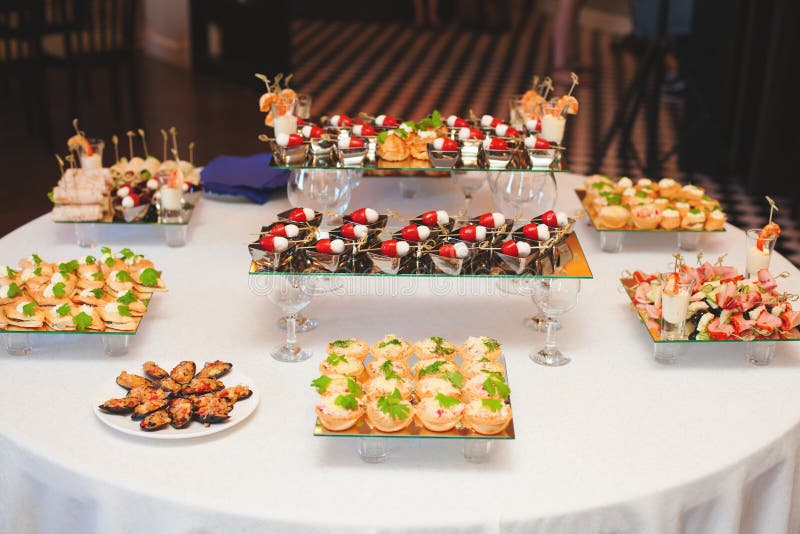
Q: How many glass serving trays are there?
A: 7